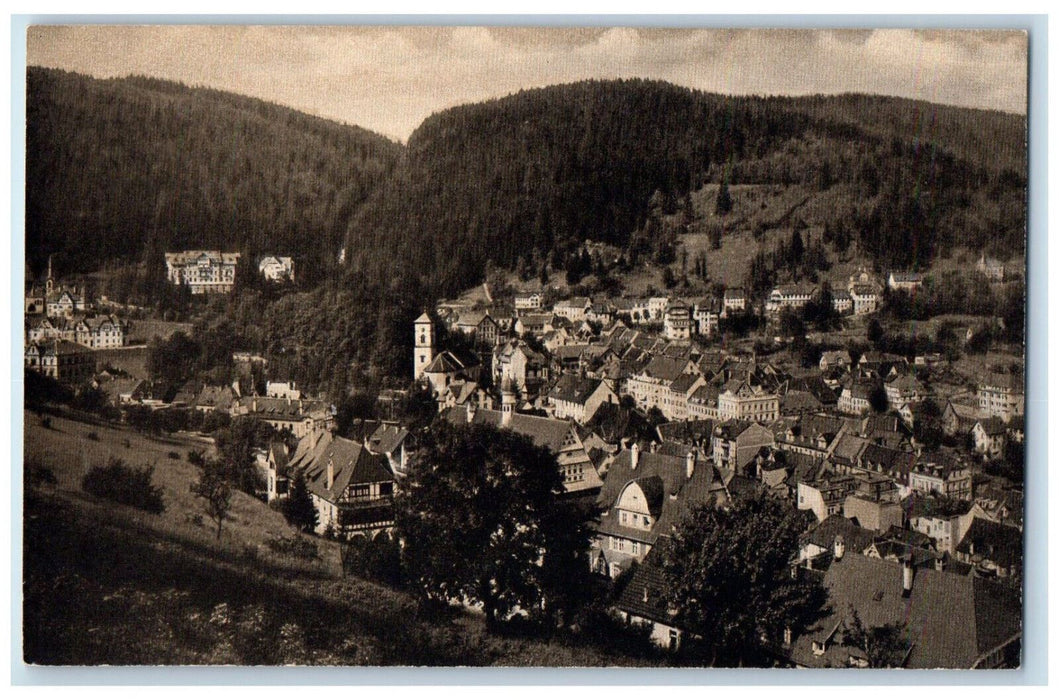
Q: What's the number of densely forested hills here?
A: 2